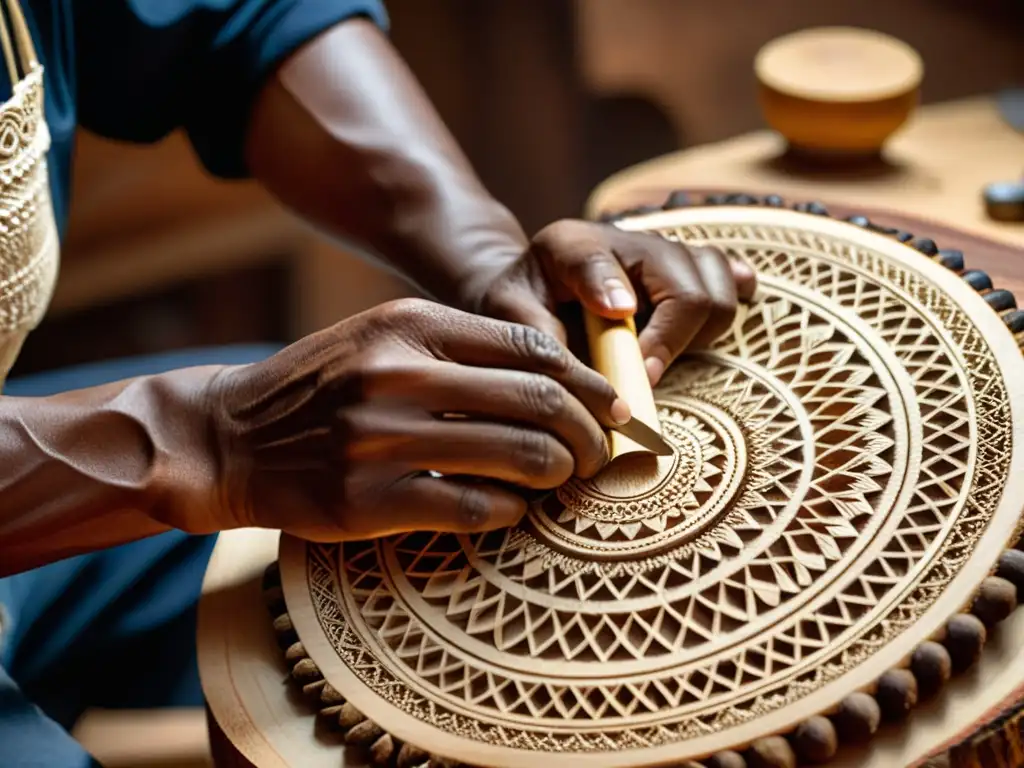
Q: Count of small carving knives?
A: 1